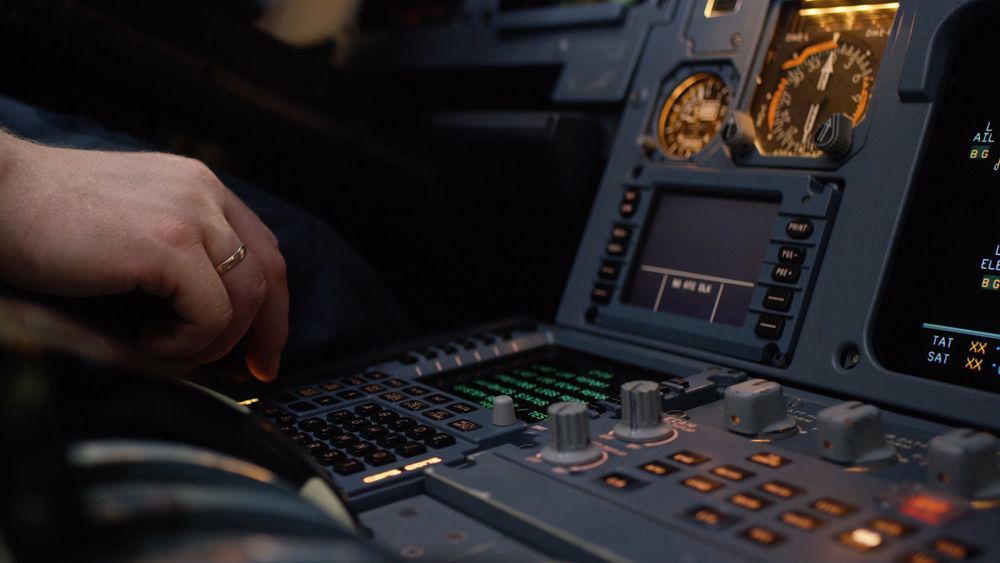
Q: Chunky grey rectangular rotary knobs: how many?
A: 3